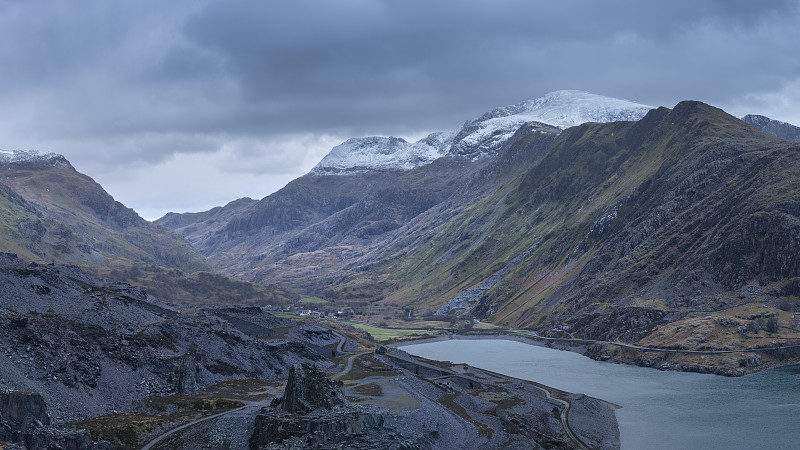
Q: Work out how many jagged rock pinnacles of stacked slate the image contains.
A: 1